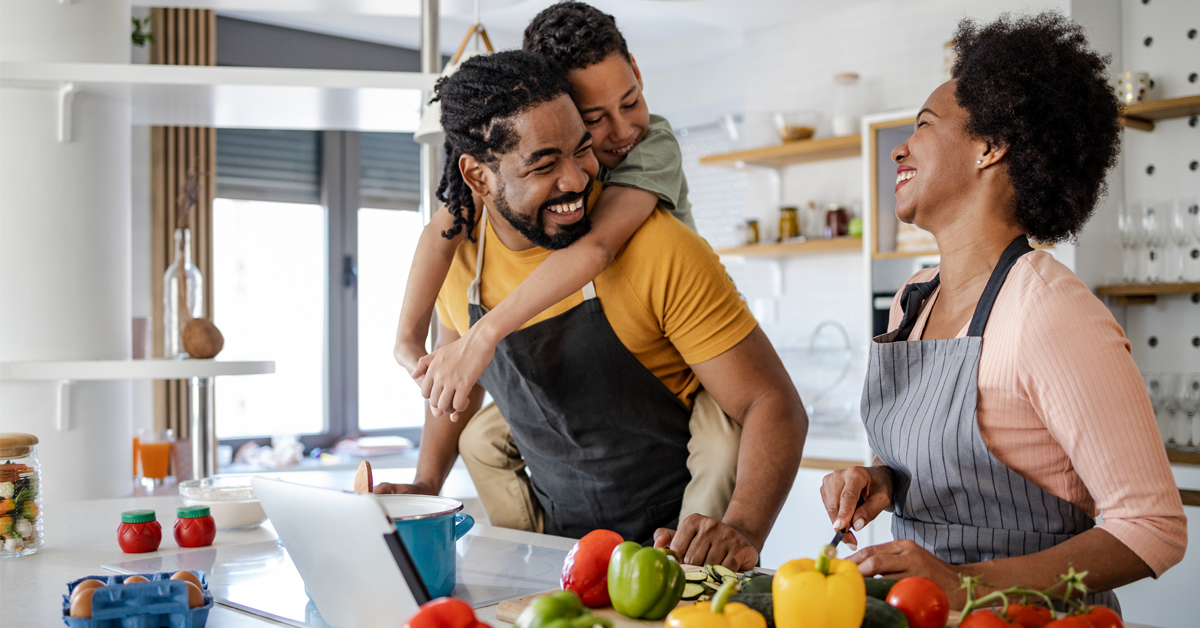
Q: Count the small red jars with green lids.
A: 2